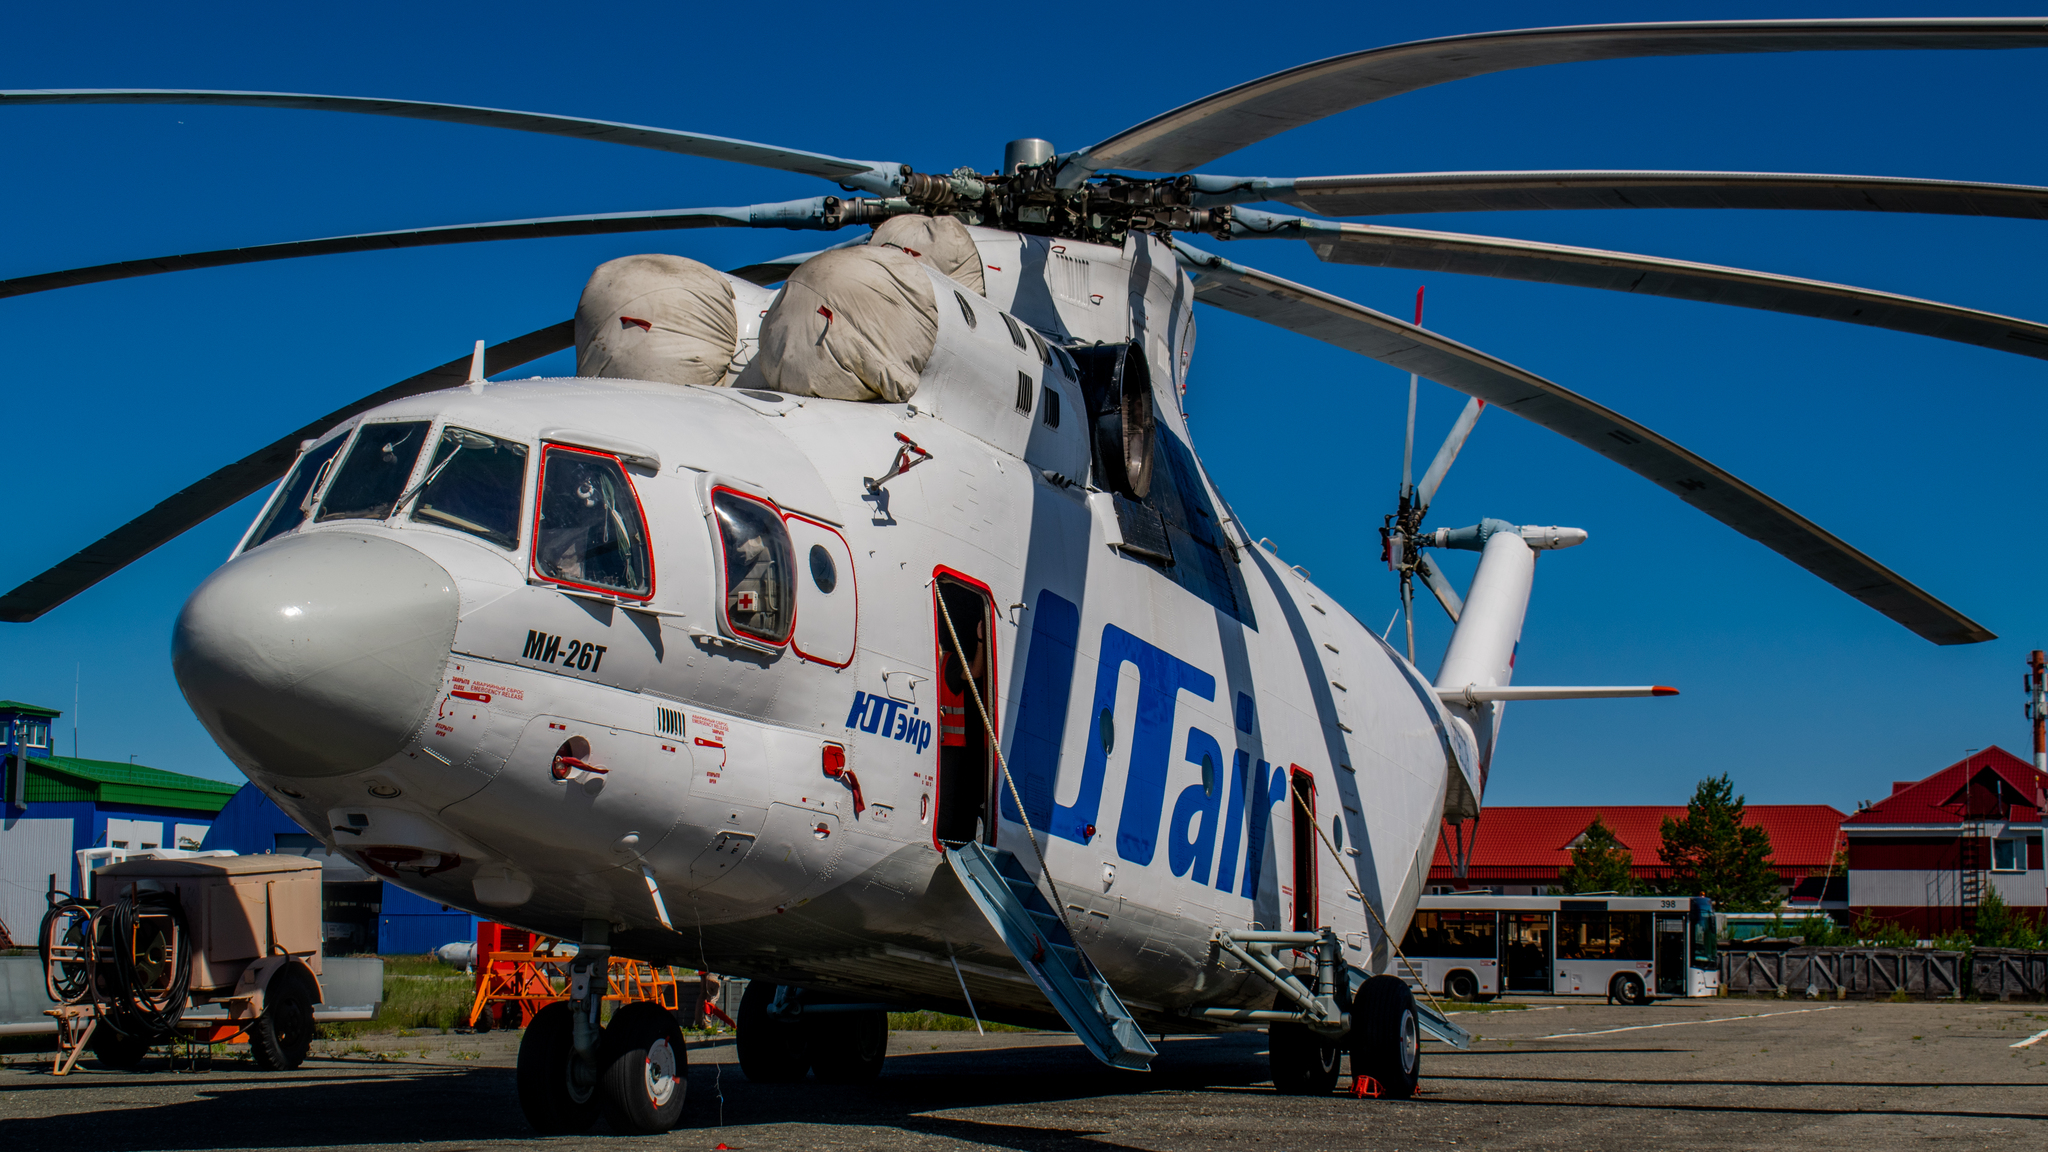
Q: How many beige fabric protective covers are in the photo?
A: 3